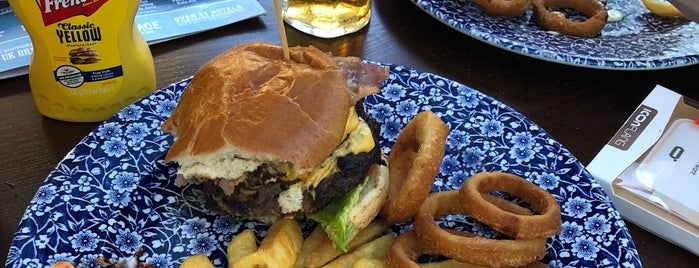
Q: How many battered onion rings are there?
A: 6